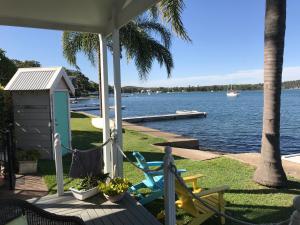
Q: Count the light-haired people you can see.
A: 0